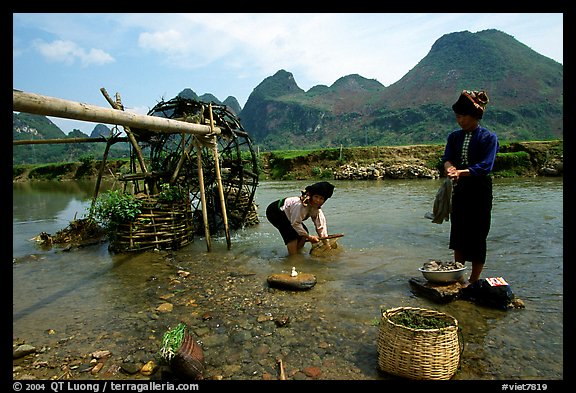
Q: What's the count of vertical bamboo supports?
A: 2